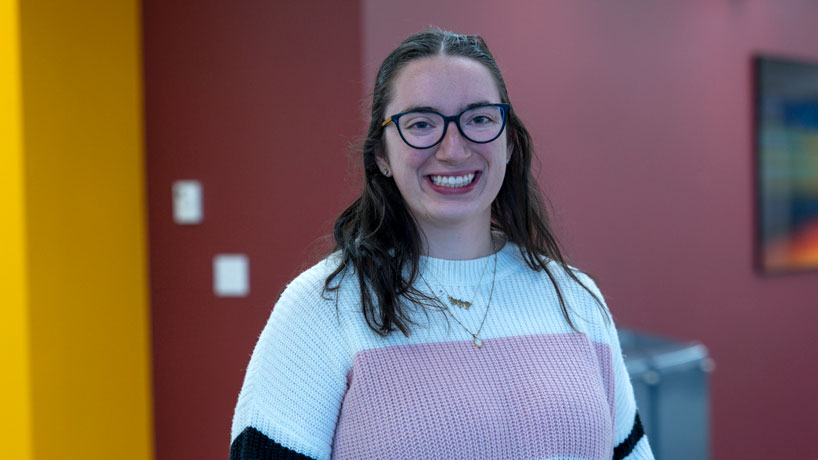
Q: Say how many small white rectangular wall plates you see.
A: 2